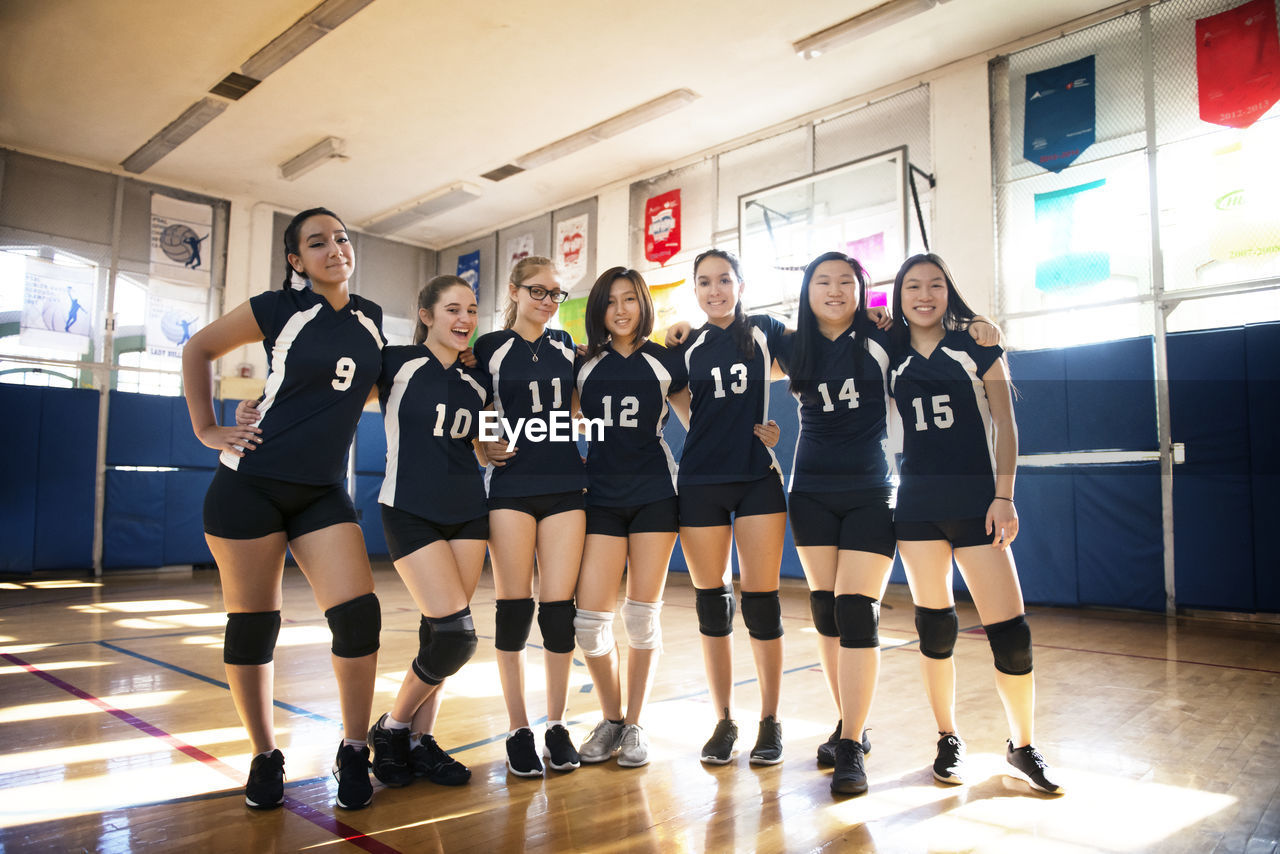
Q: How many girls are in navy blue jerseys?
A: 7